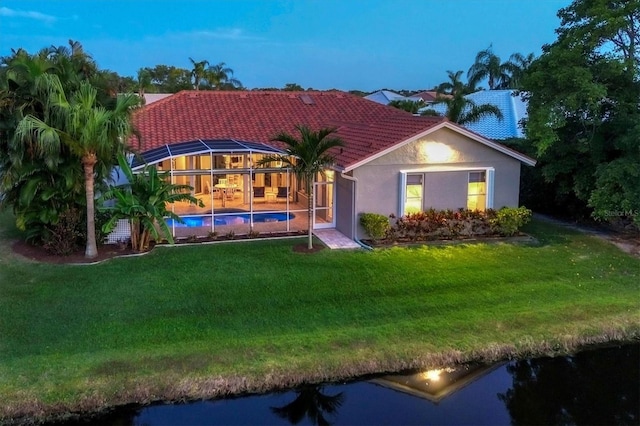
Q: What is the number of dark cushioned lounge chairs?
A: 2